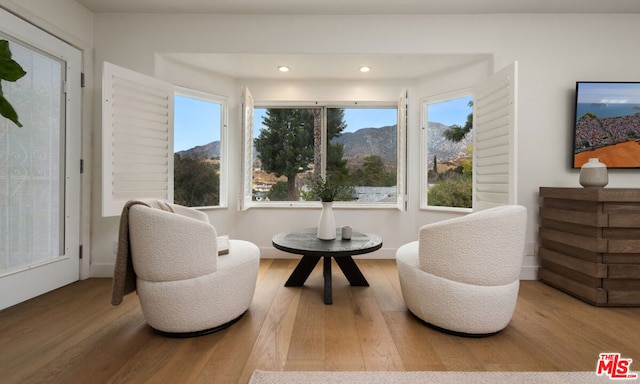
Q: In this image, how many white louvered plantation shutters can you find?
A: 4